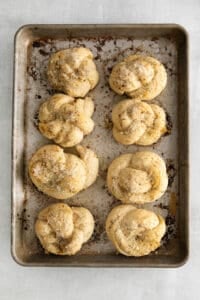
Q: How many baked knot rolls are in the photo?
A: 8